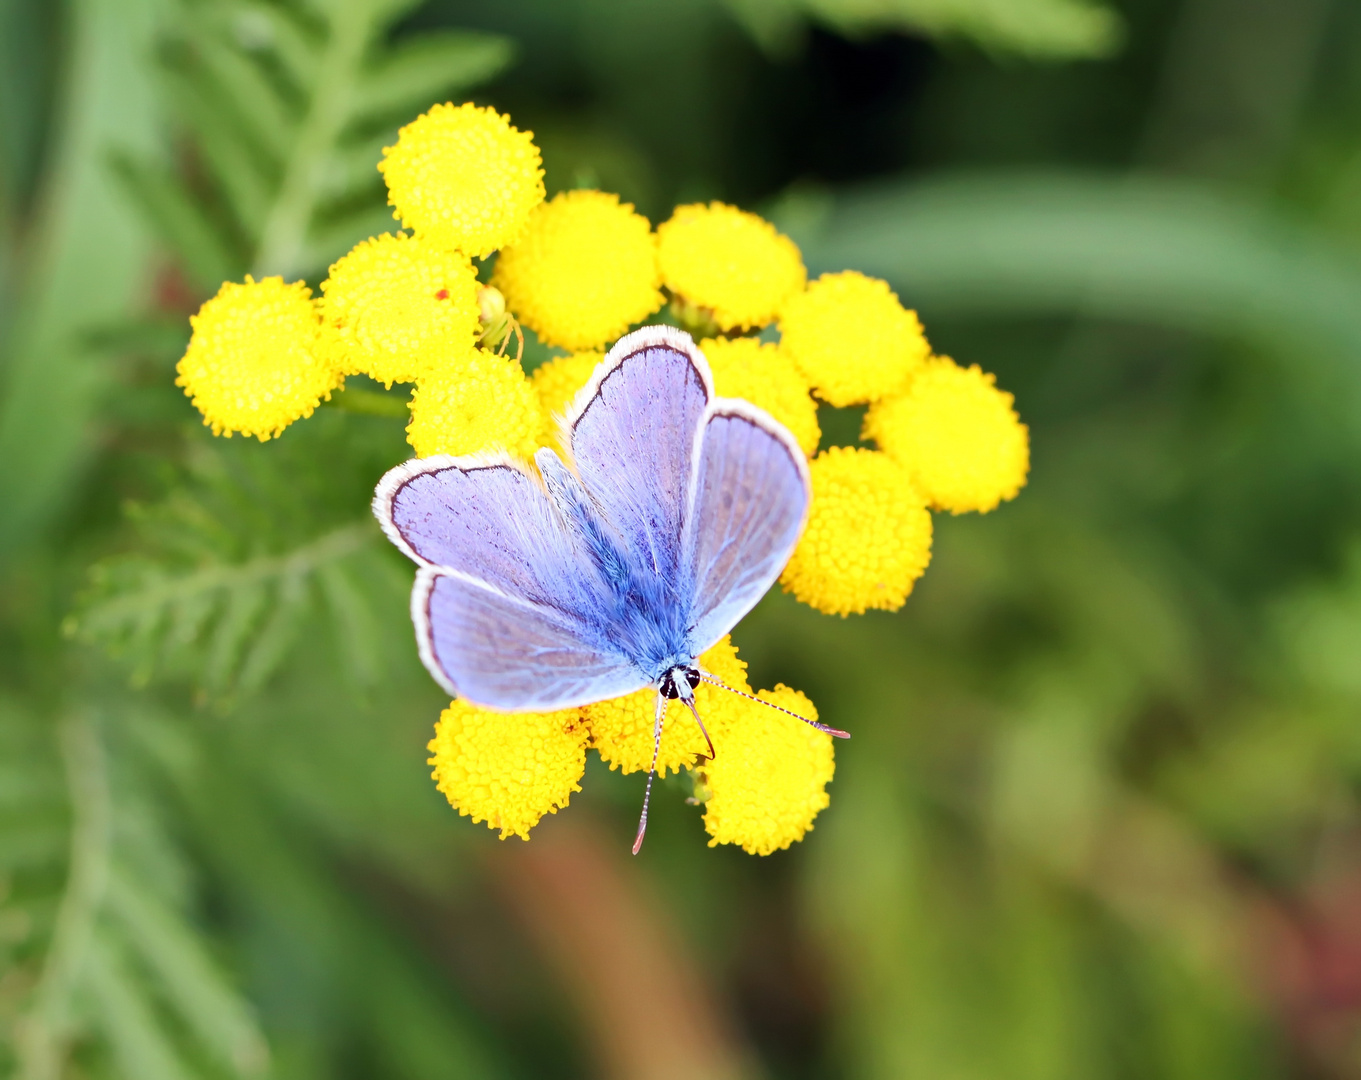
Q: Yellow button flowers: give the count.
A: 14